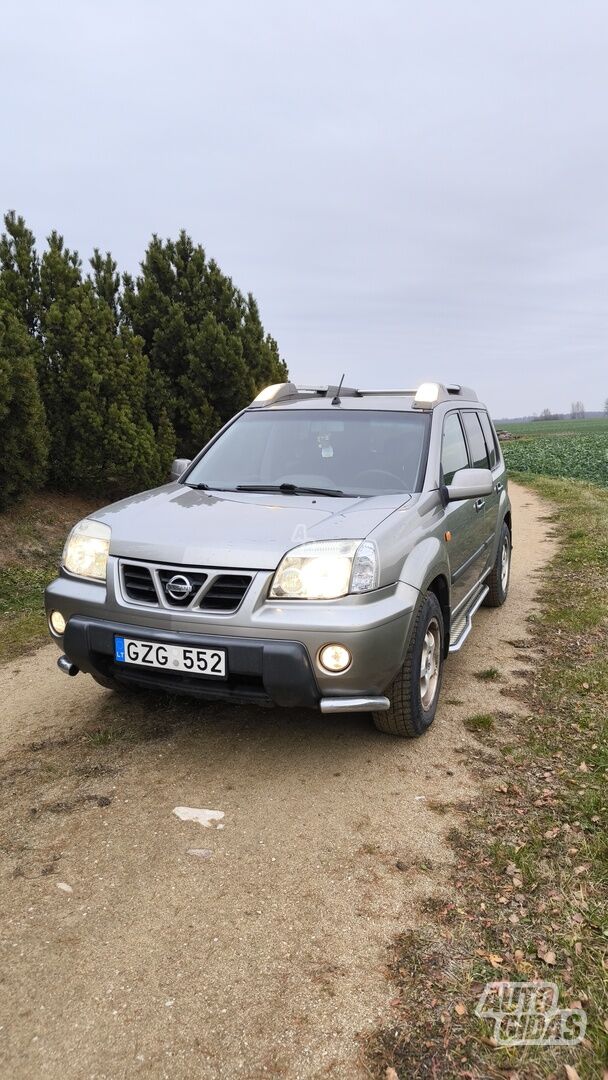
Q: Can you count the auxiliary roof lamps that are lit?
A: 2